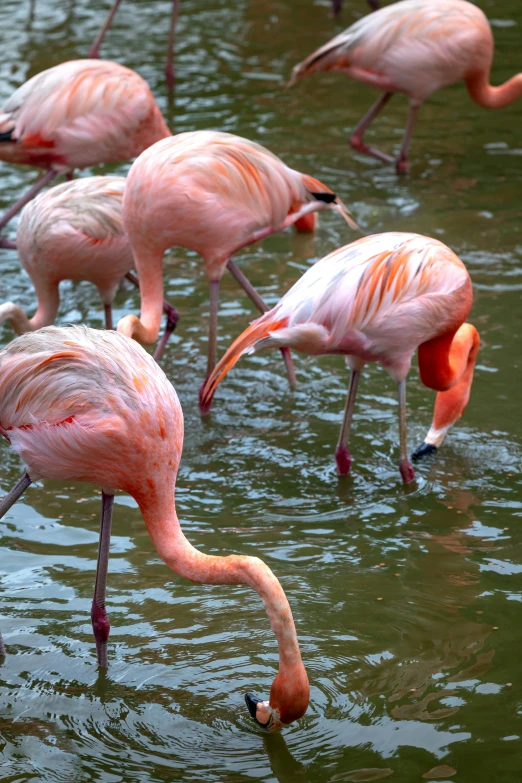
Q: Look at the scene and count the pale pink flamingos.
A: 6